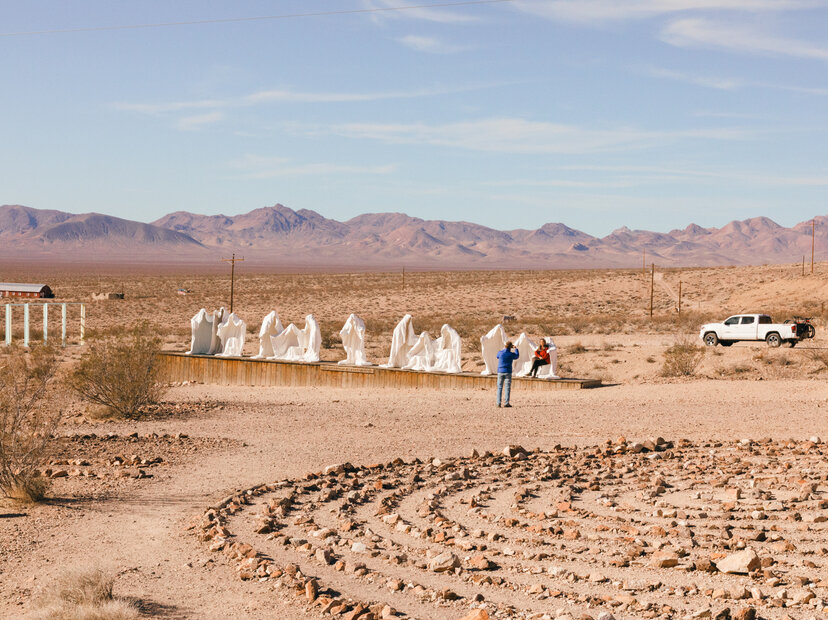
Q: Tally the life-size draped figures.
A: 13